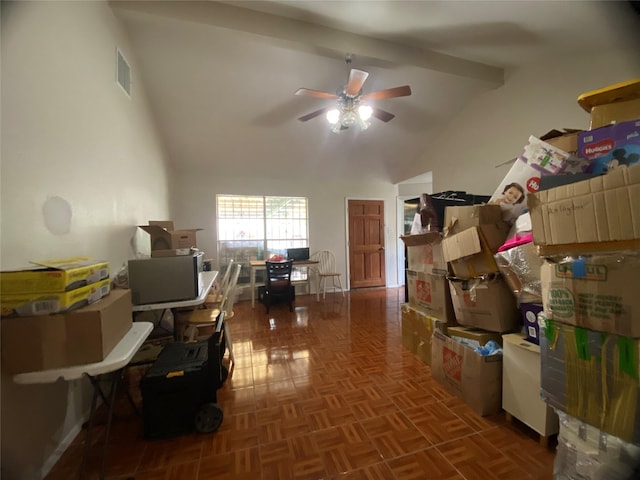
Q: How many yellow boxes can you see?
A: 2